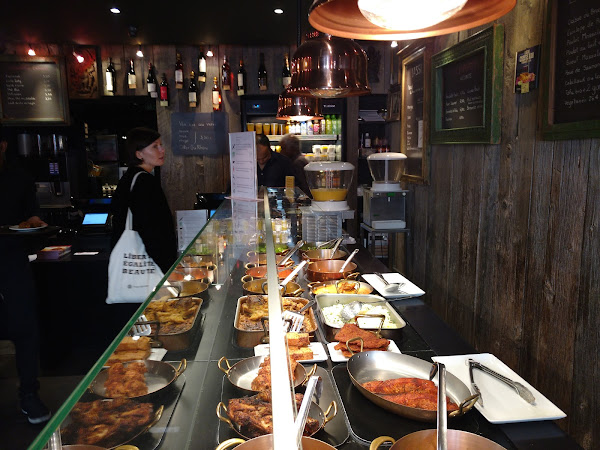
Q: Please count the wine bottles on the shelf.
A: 12